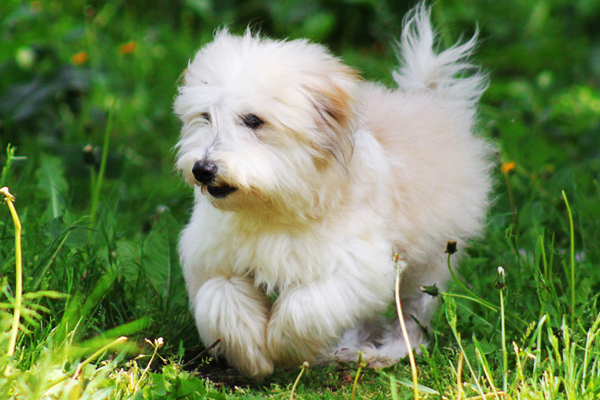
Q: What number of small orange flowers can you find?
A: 3